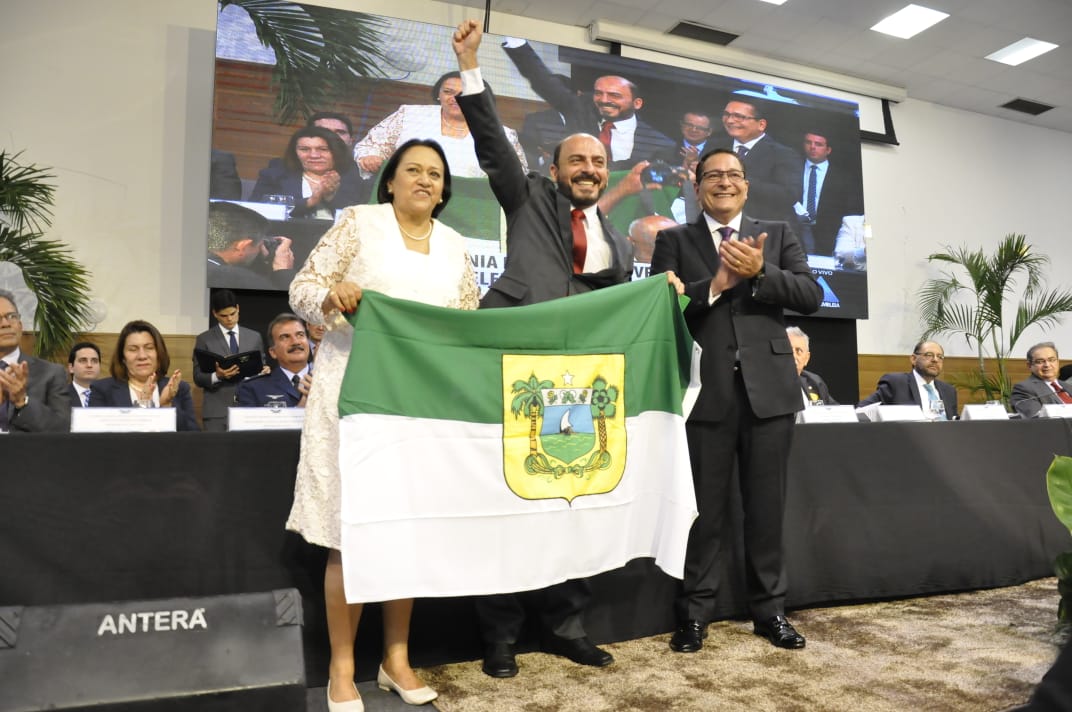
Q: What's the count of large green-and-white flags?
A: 1